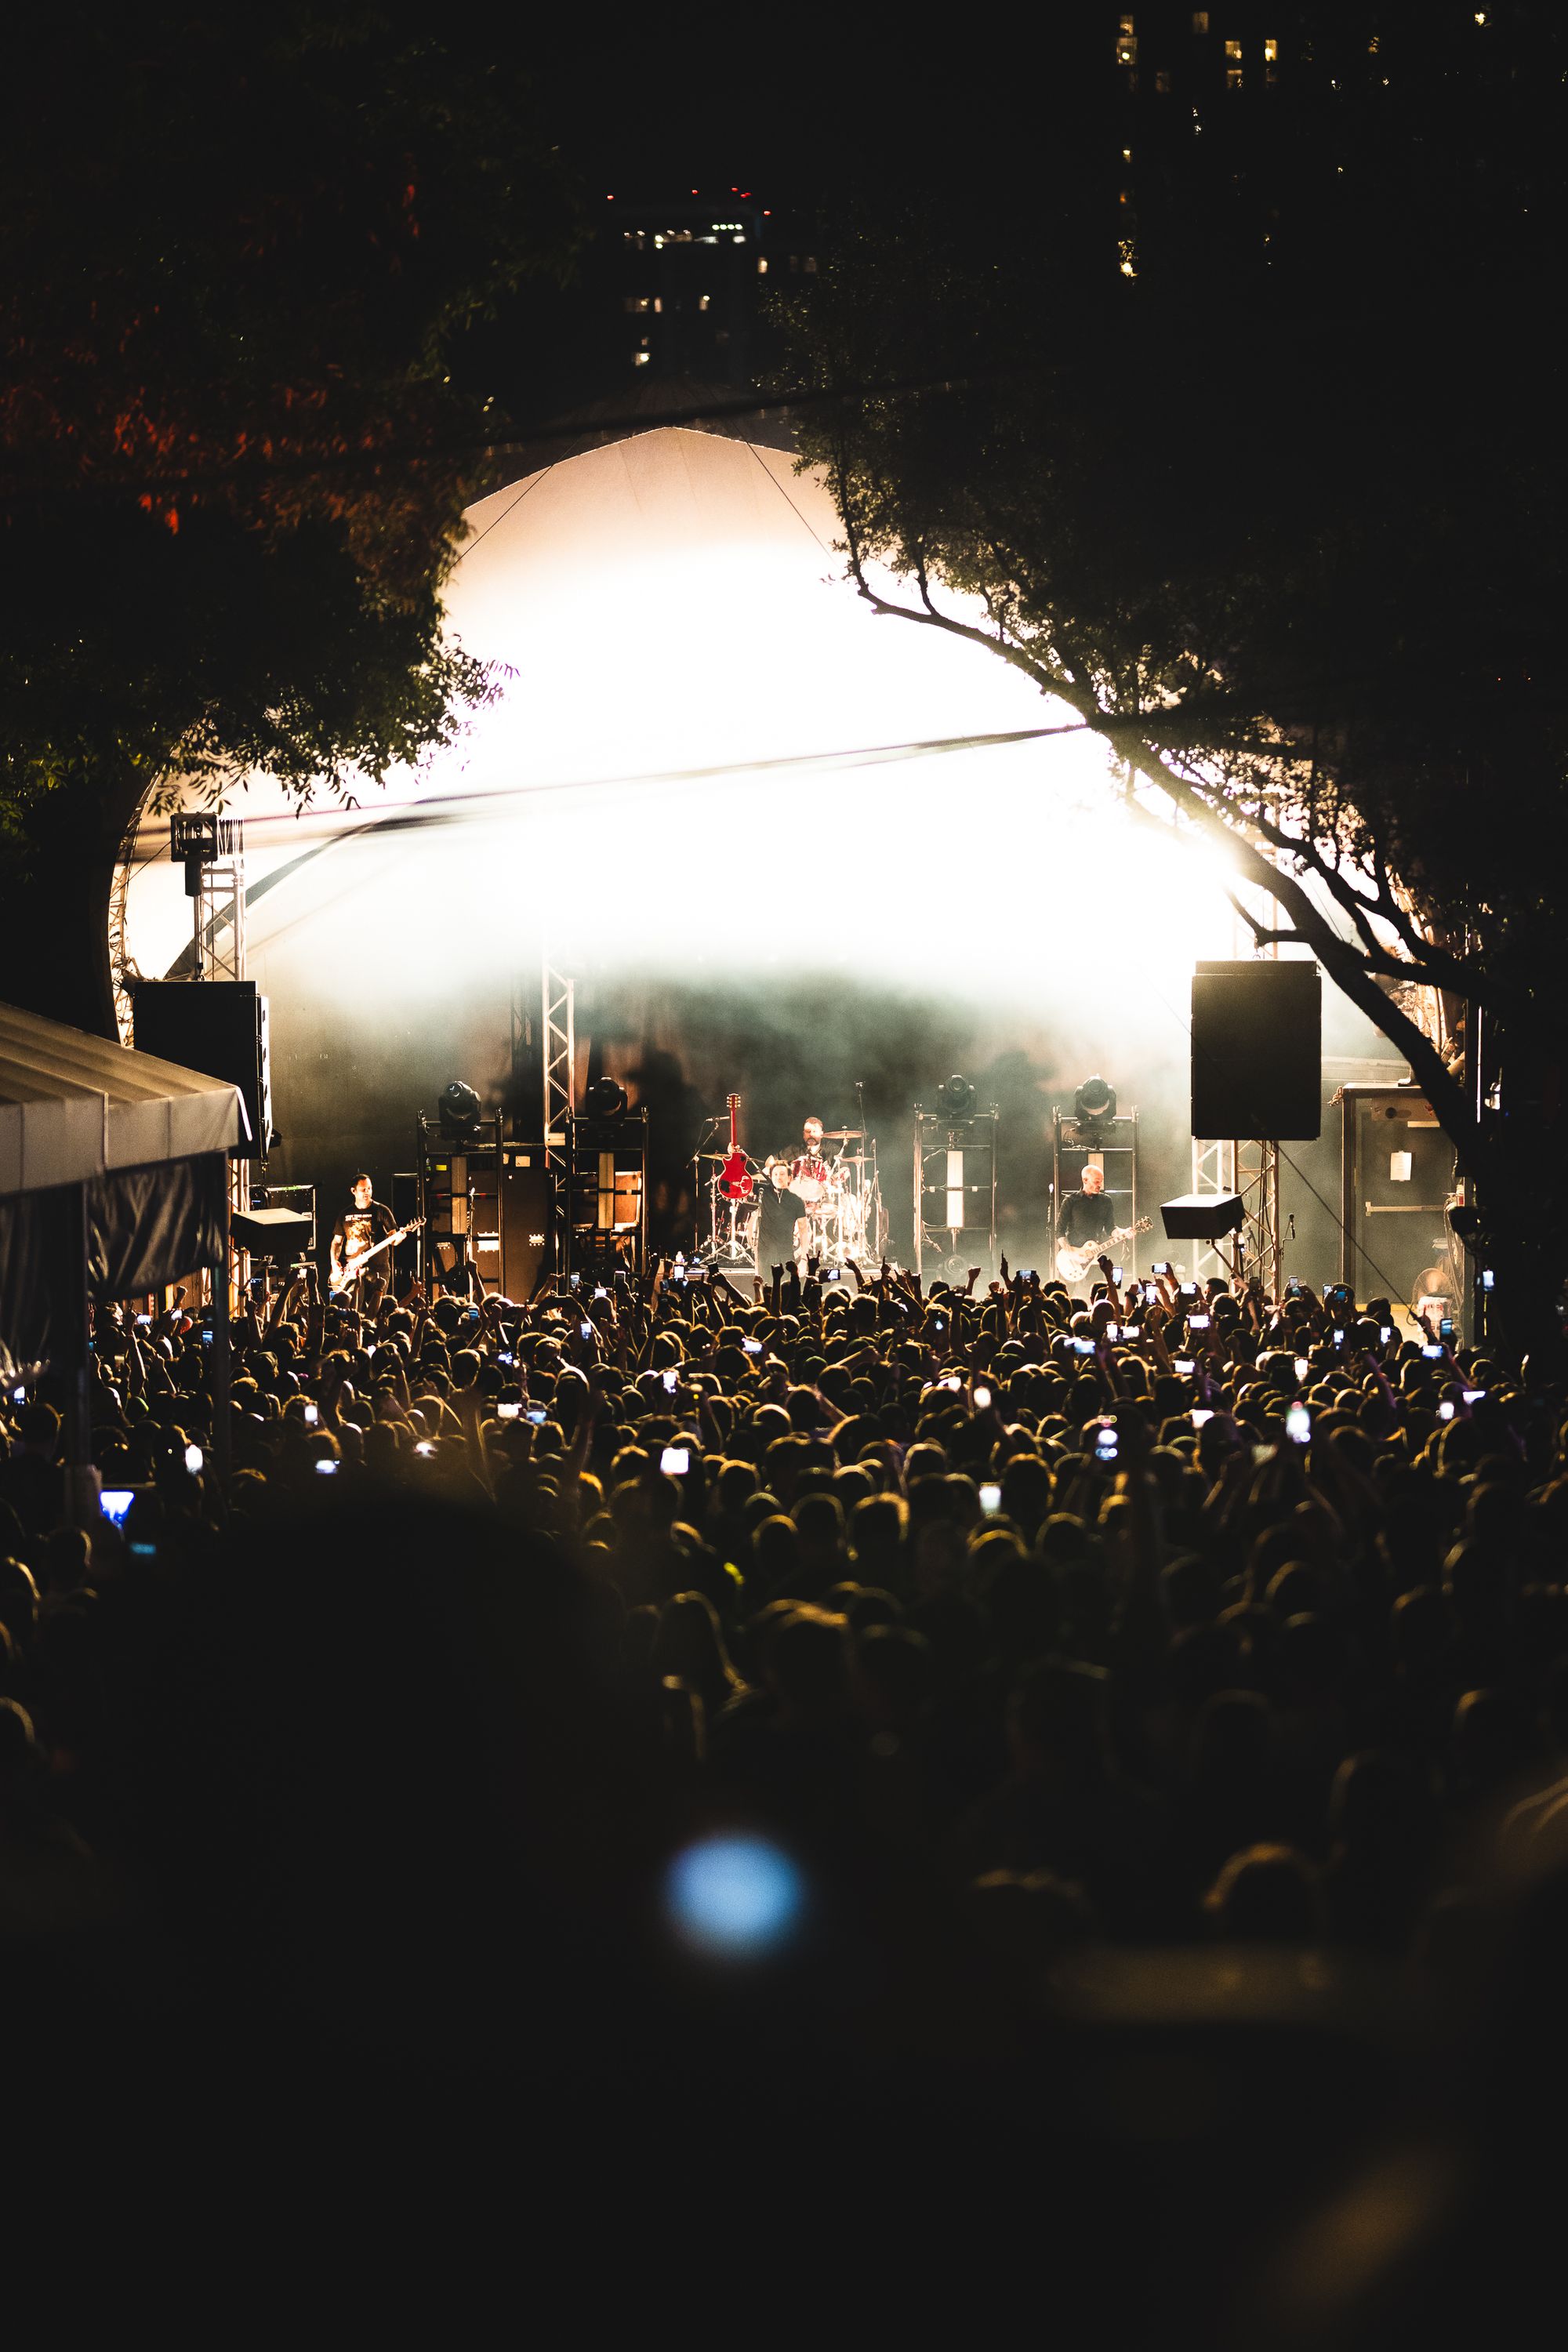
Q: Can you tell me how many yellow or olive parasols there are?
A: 0